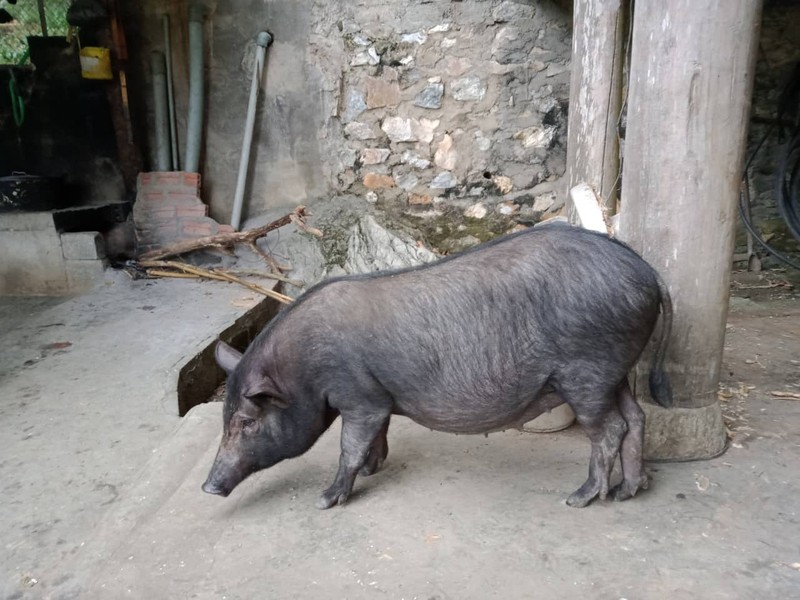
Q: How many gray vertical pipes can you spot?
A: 4